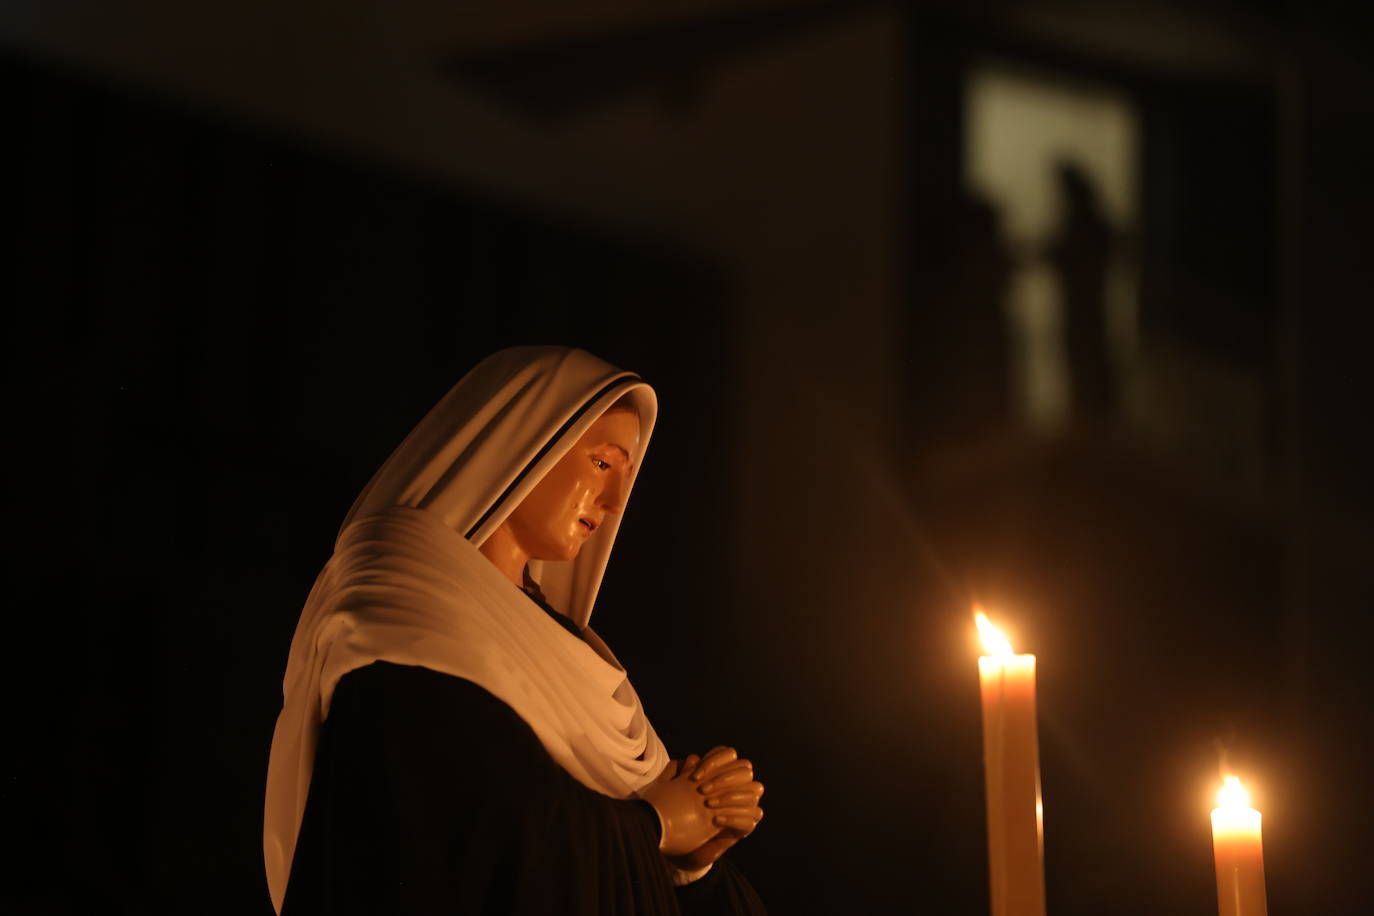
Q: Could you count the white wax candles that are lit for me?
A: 2